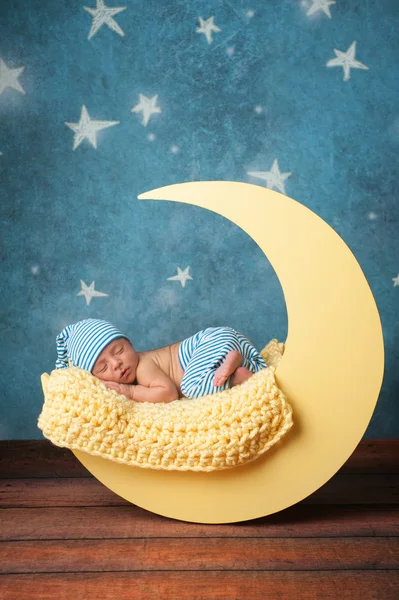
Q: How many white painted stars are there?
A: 11